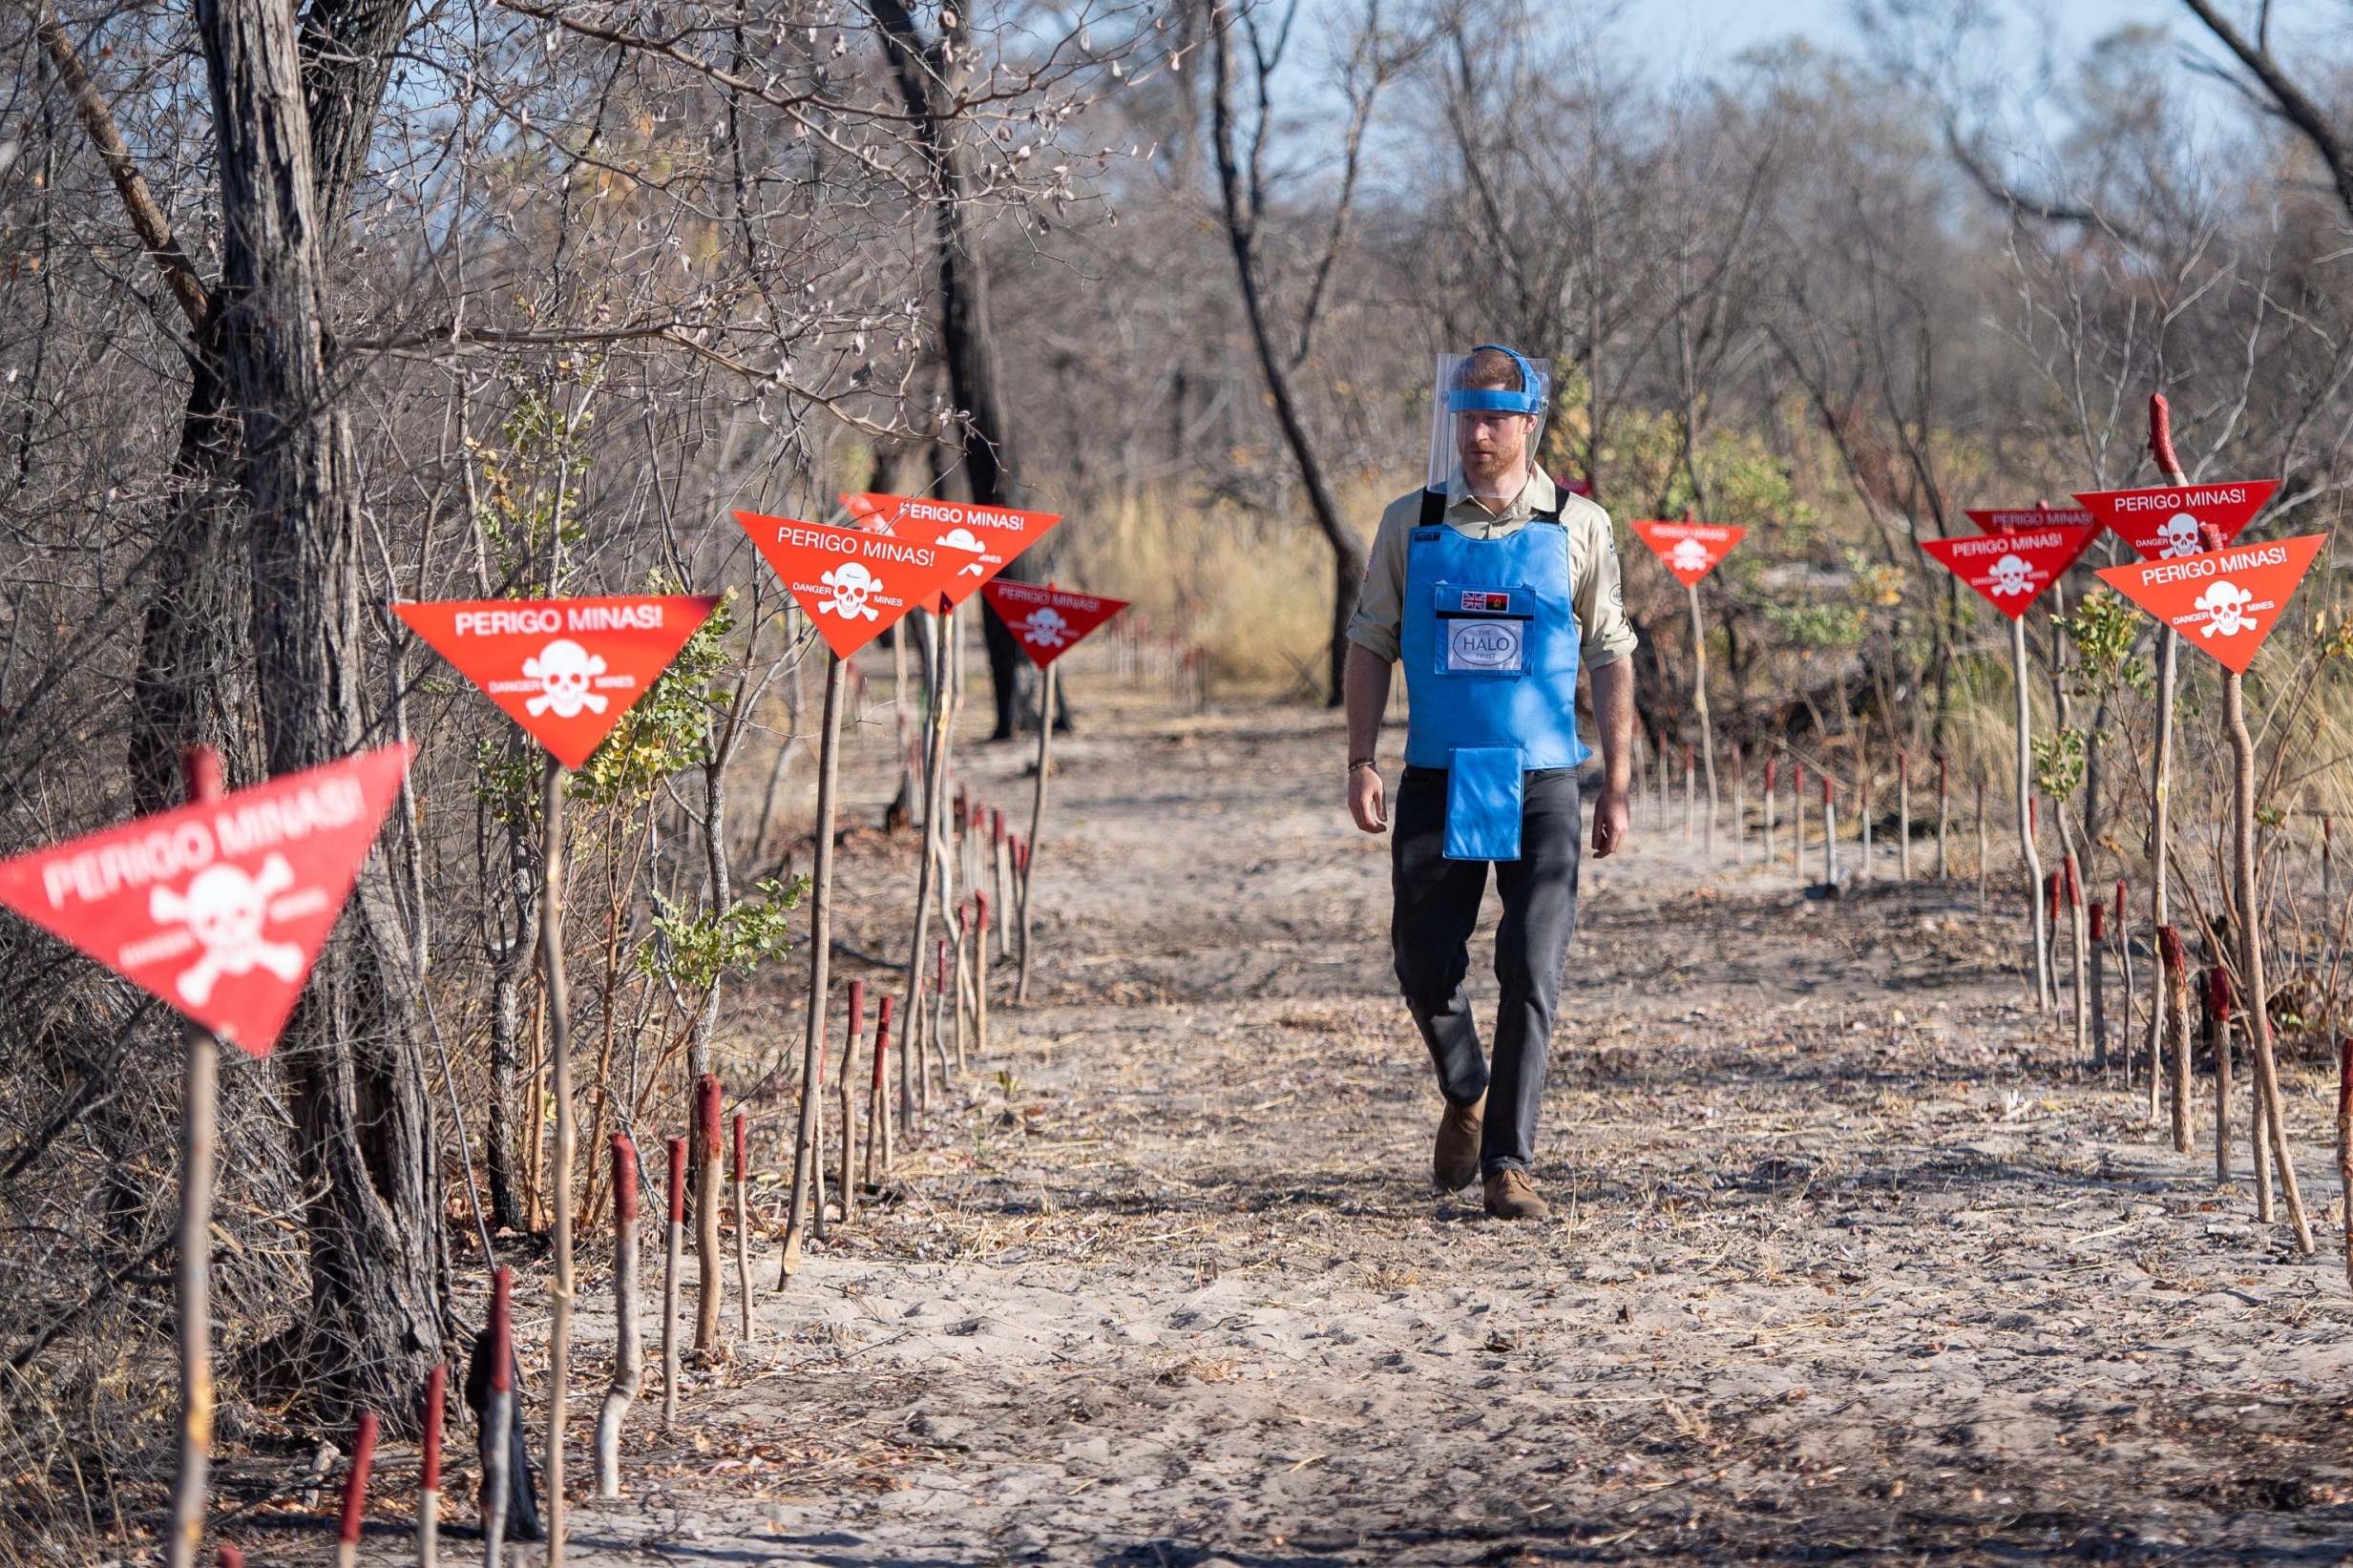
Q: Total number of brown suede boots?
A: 2